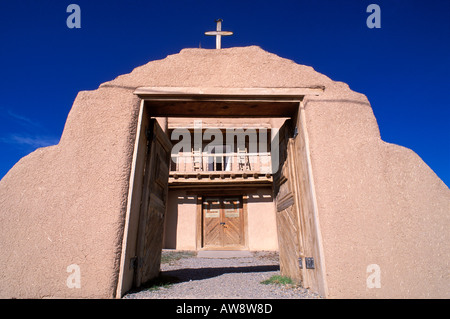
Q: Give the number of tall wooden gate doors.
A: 2